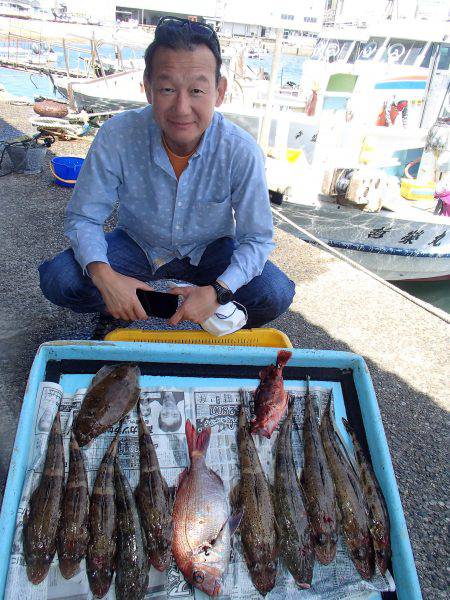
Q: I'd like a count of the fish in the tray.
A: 13